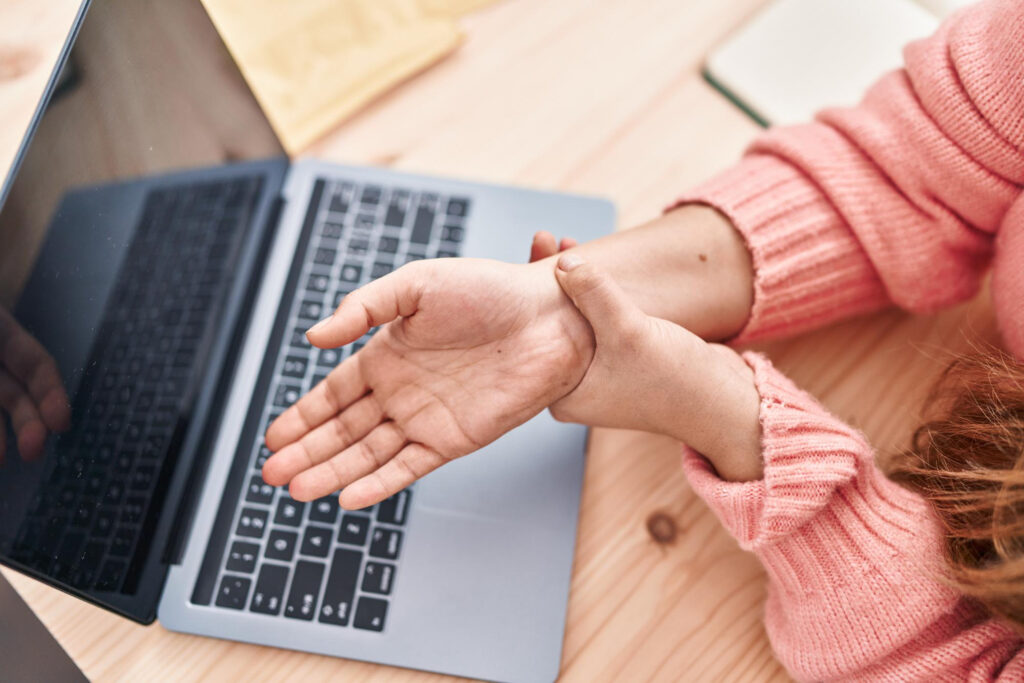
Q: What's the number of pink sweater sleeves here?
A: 2